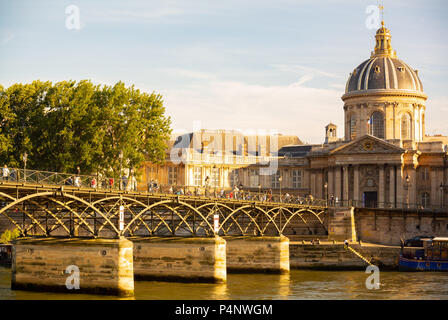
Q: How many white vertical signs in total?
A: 2